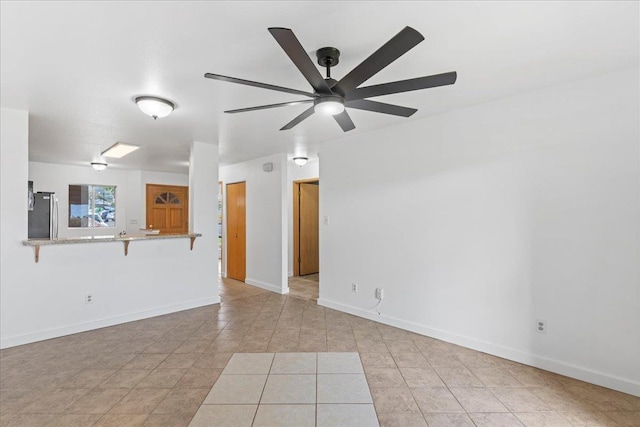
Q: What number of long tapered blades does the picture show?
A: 8